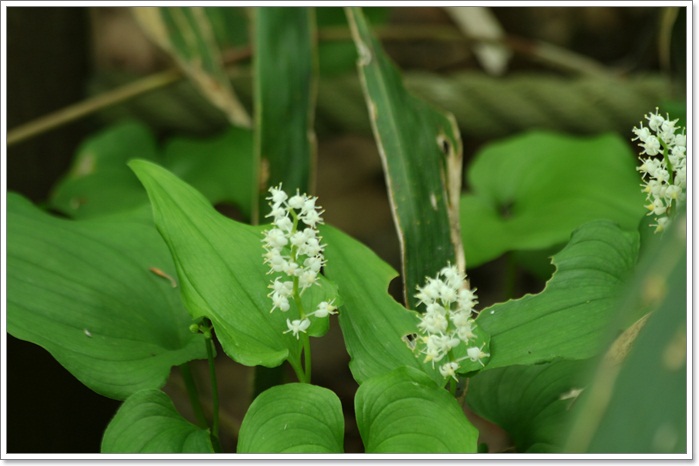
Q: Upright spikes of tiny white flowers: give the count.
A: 3